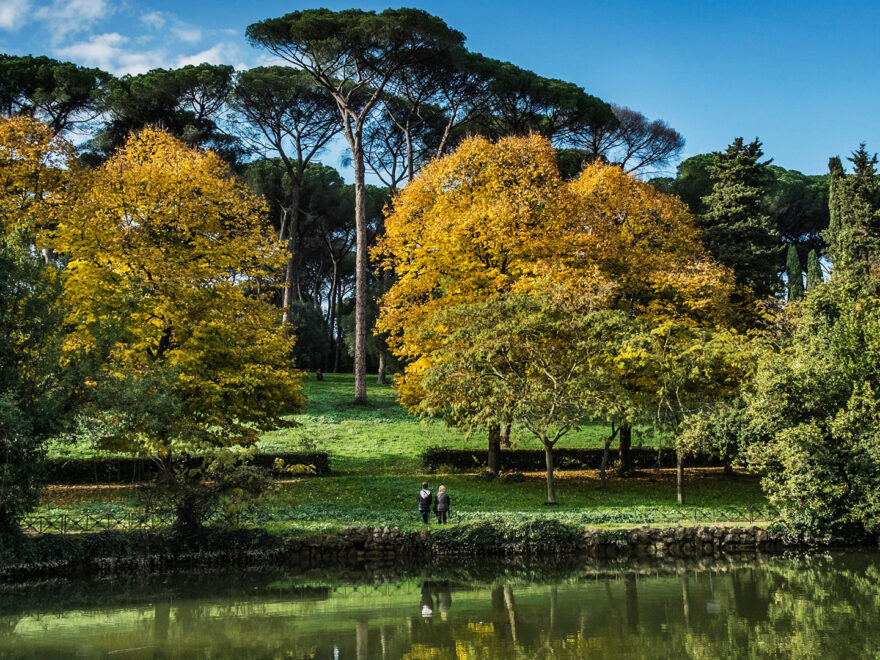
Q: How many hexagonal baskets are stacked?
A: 0